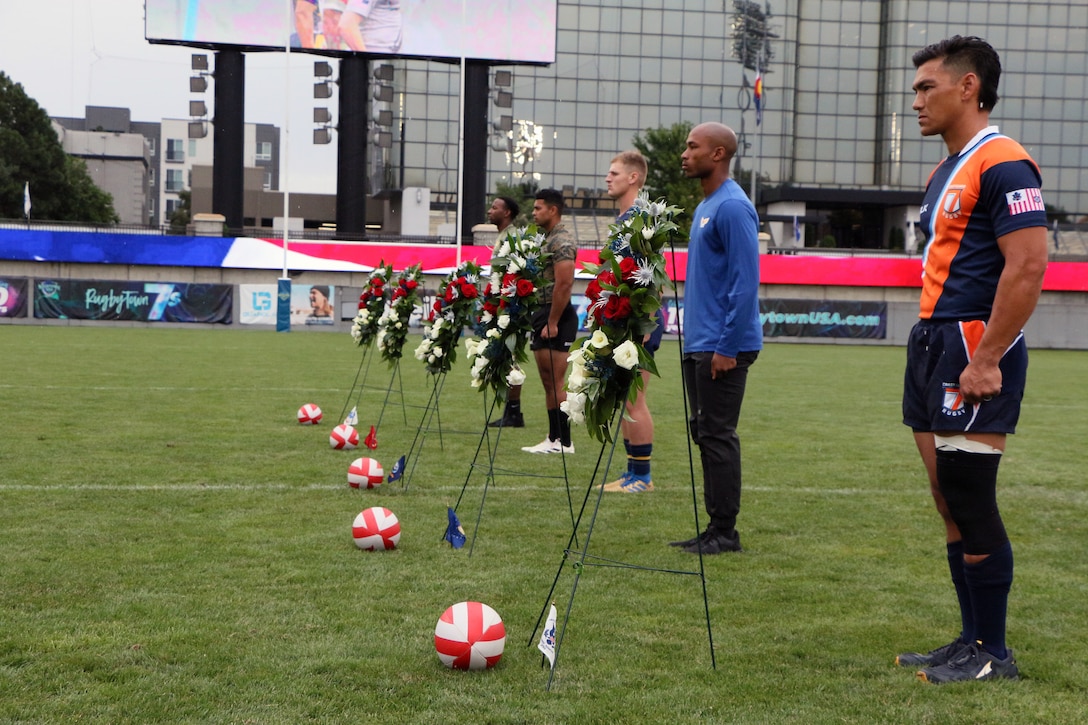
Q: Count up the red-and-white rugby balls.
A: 5